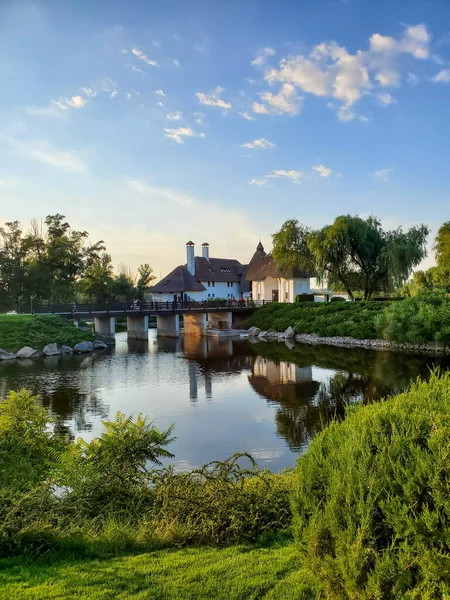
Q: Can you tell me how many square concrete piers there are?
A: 5